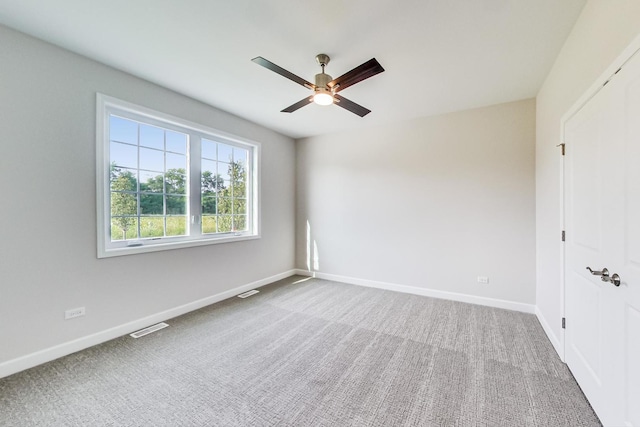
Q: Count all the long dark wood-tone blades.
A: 4